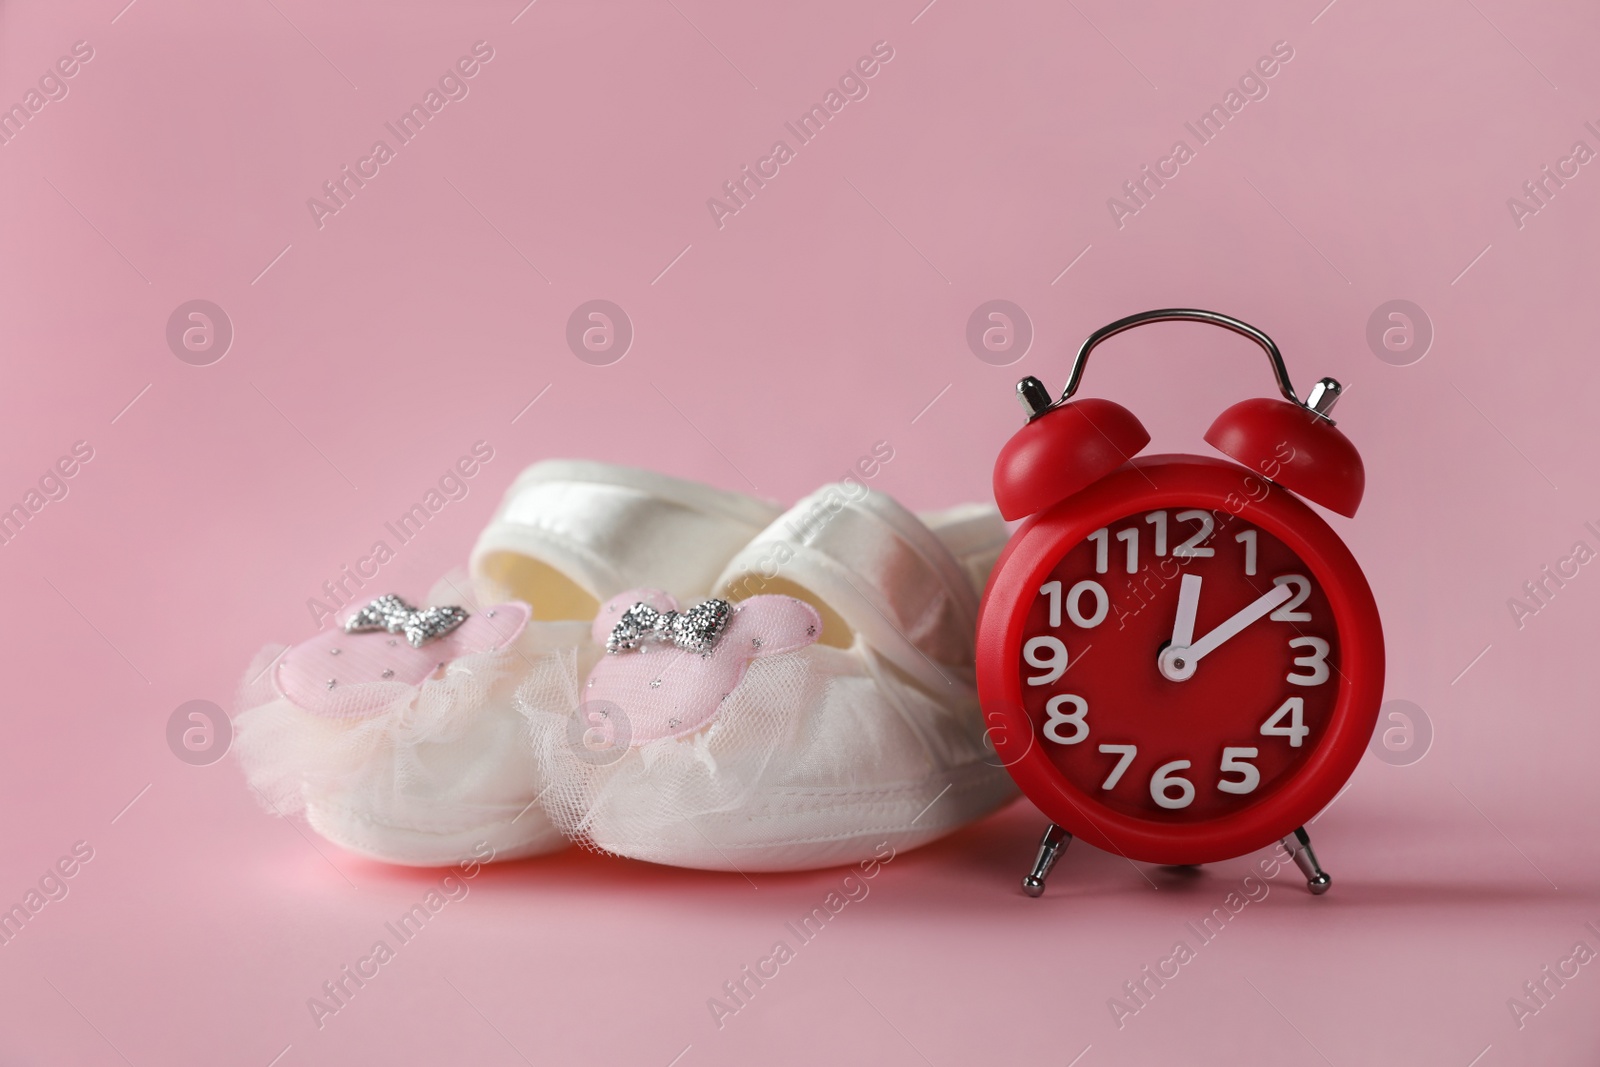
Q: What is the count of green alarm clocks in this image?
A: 0